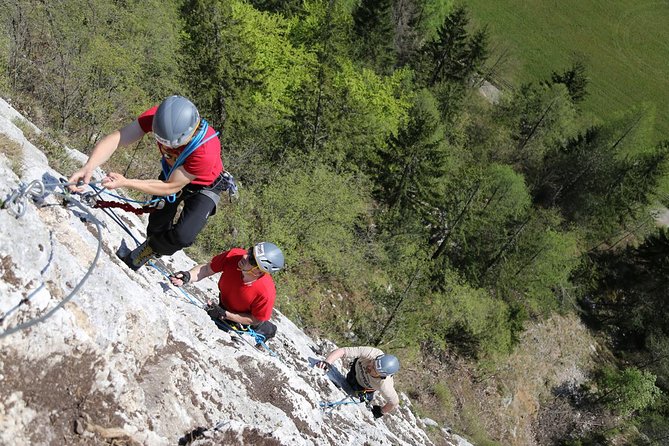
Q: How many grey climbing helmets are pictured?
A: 3